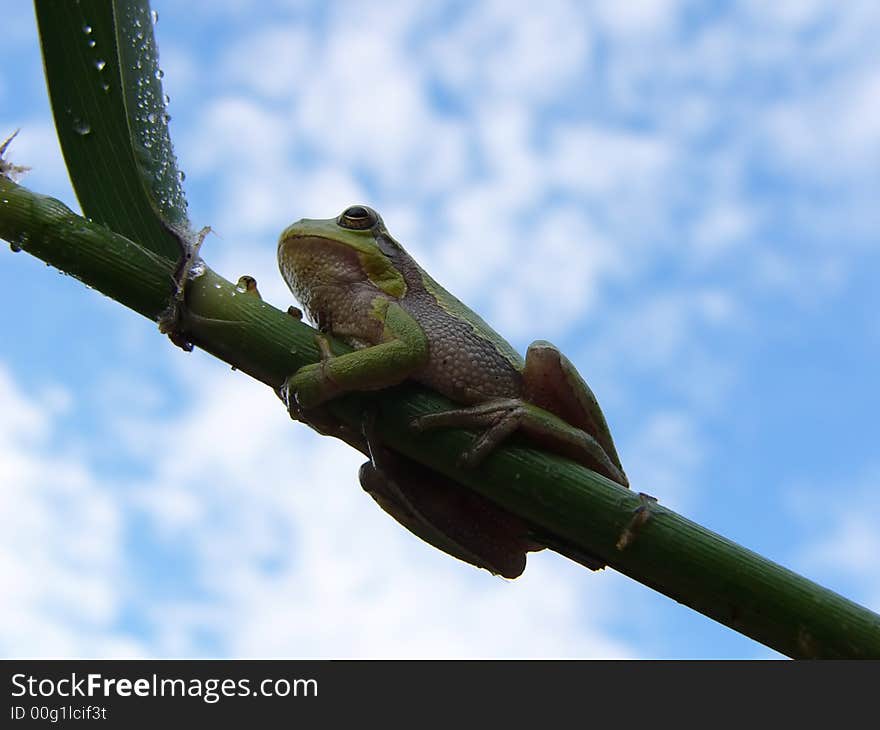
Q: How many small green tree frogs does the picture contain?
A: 1